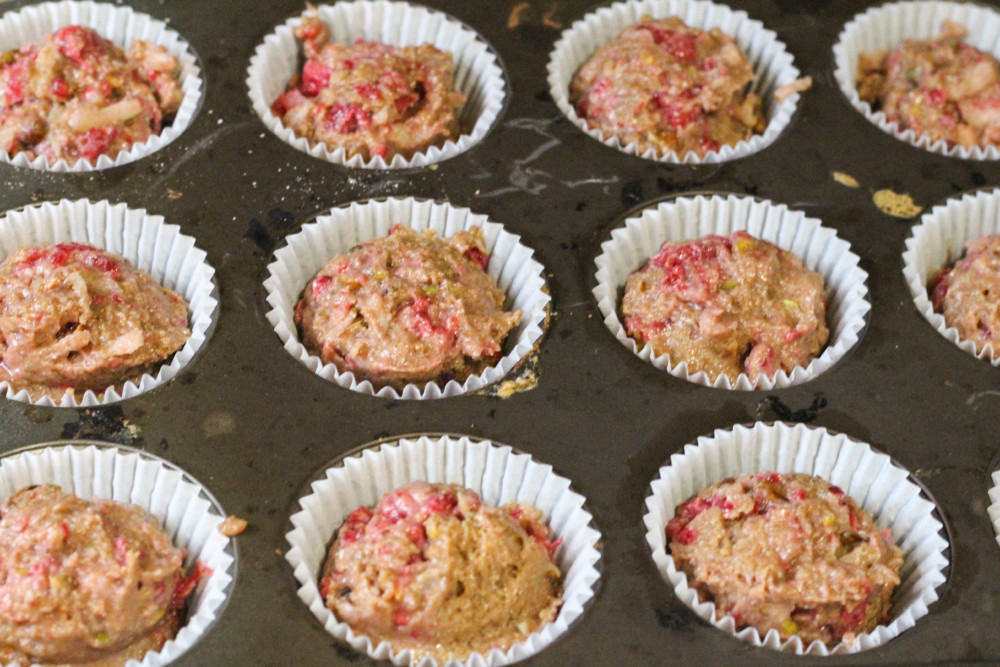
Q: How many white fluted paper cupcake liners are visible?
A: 12